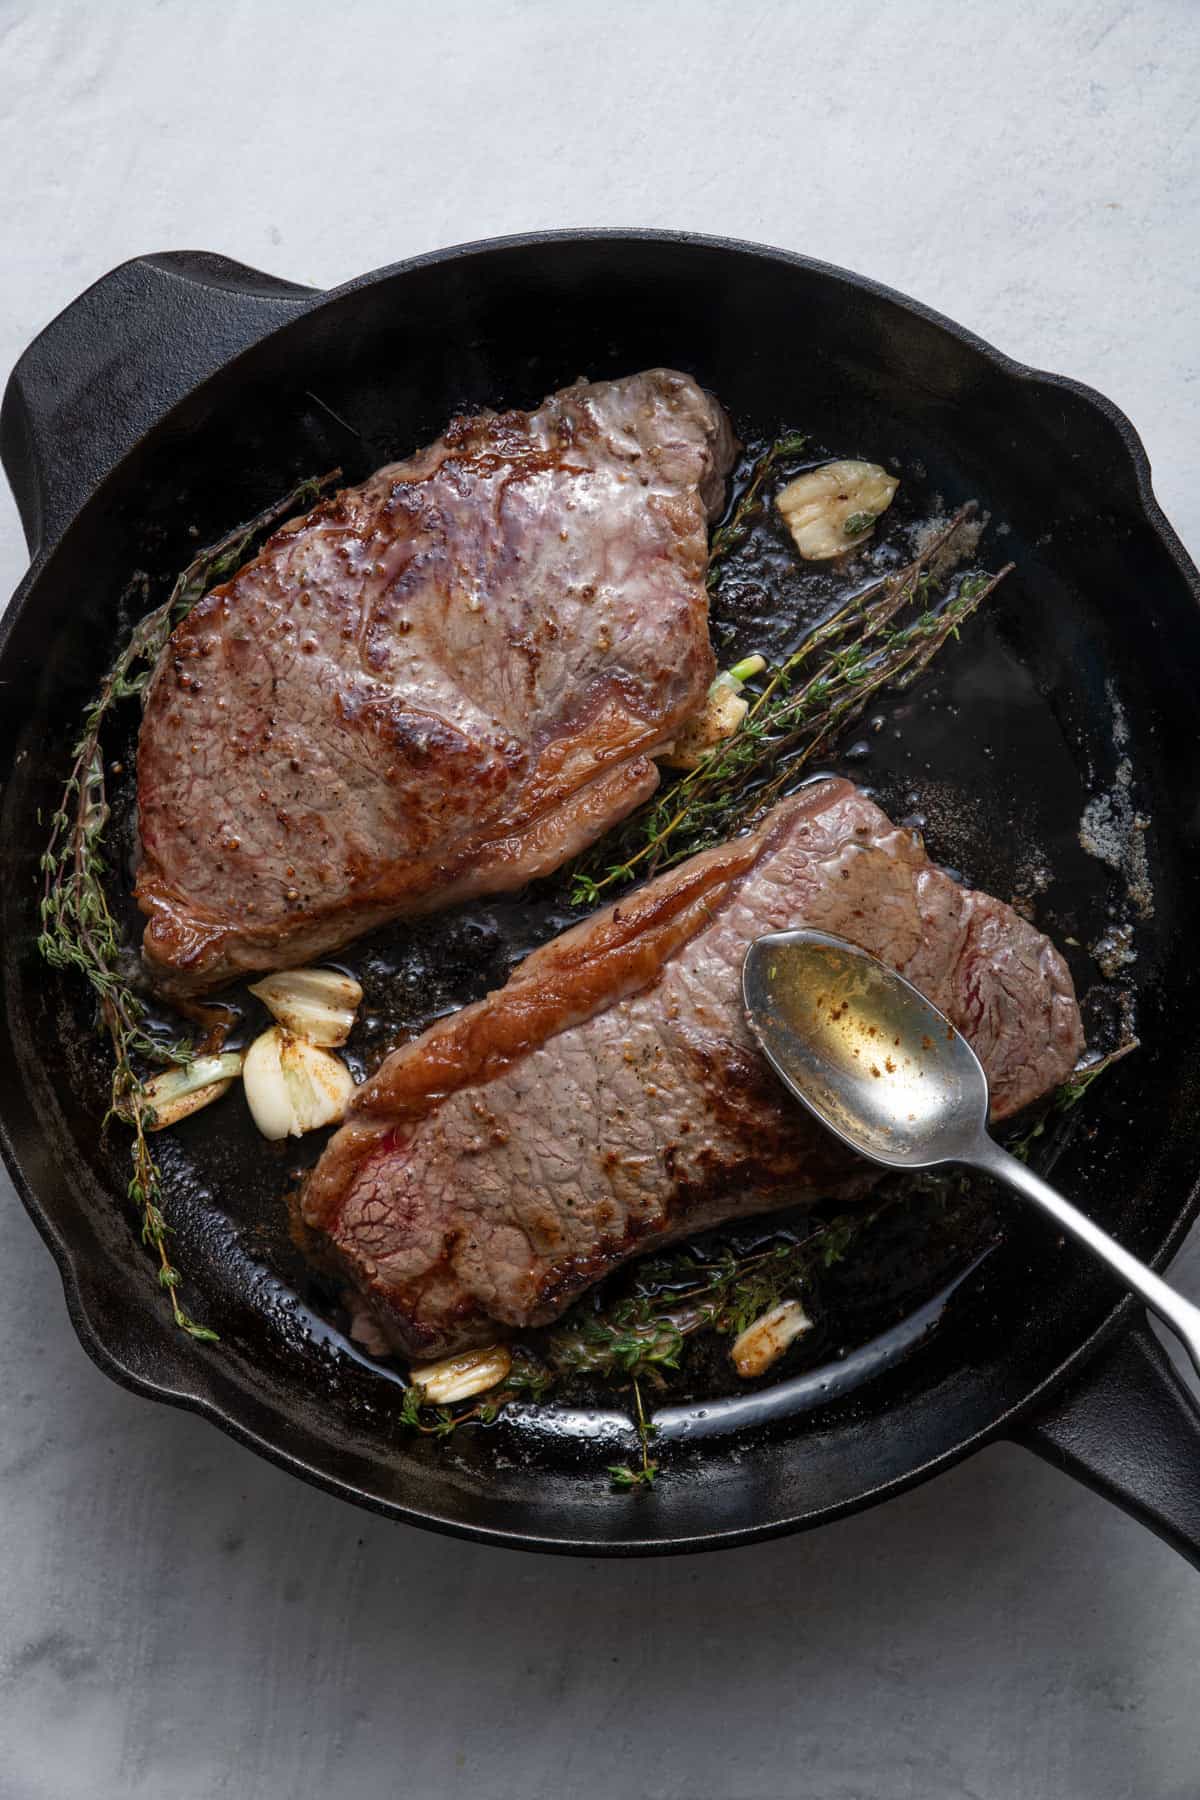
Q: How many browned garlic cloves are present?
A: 7